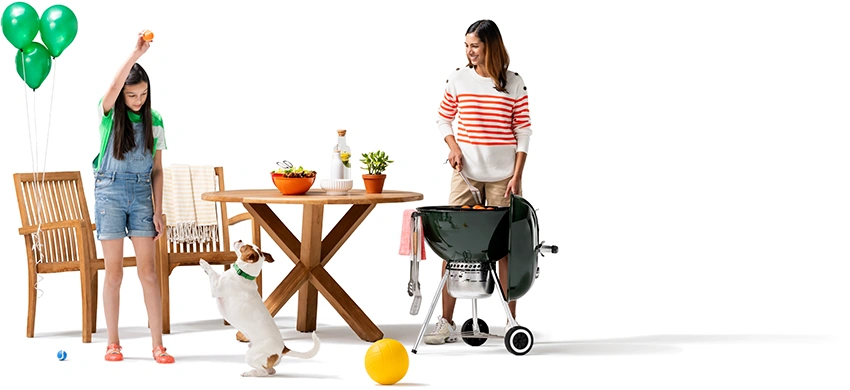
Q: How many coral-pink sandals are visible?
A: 2